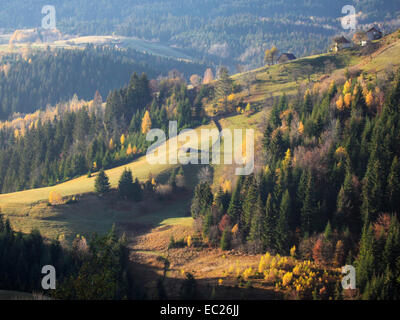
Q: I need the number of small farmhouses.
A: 3